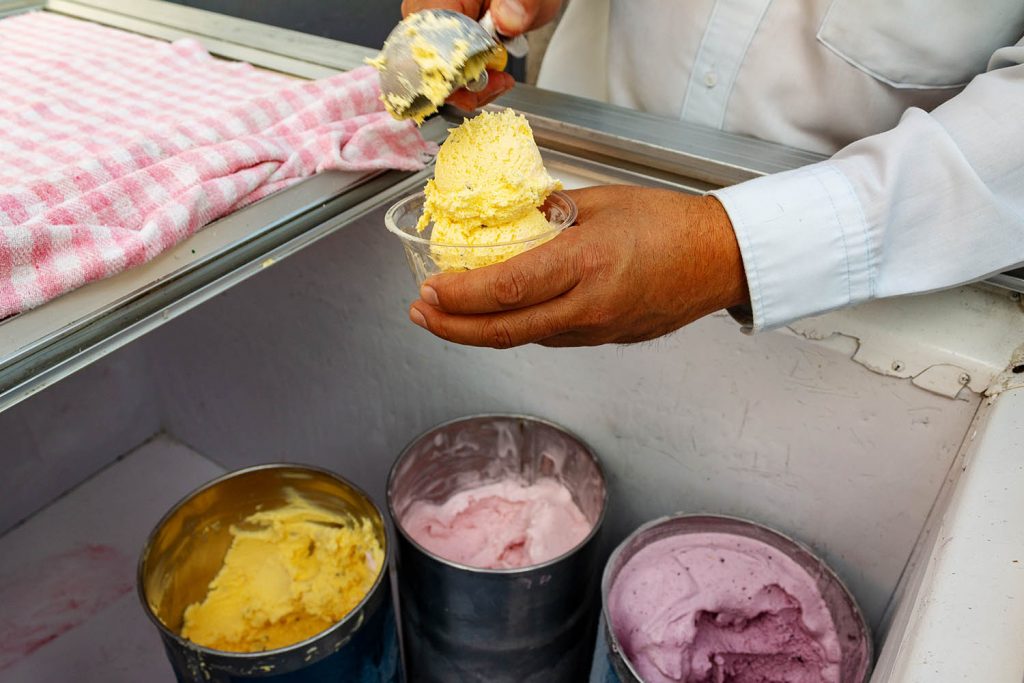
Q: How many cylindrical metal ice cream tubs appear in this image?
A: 3